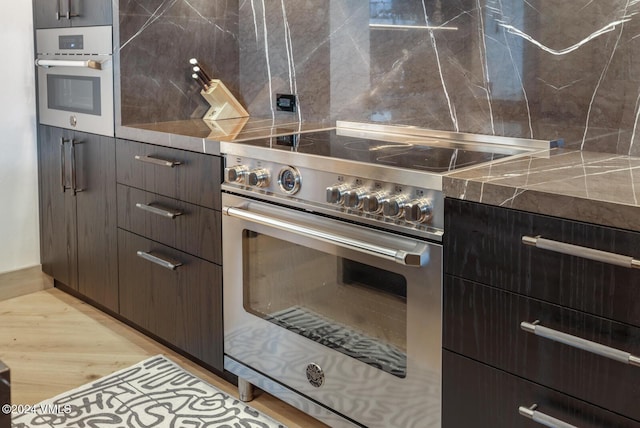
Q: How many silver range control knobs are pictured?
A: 7